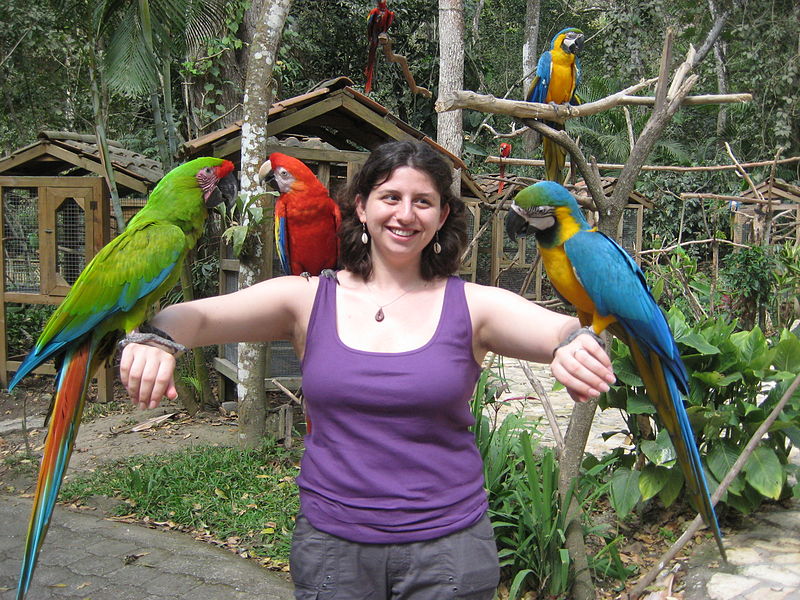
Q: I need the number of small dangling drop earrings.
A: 2